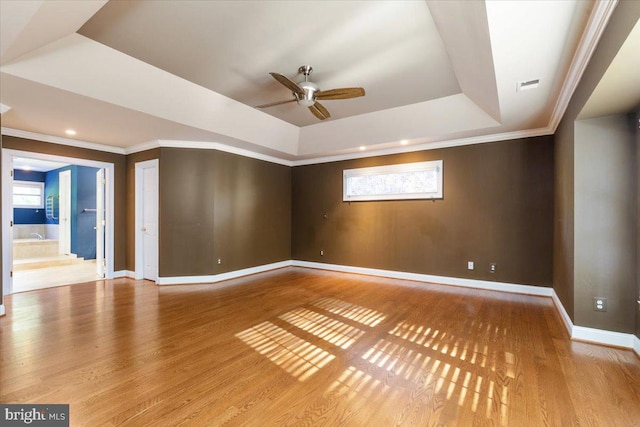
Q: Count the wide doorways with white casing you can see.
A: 1